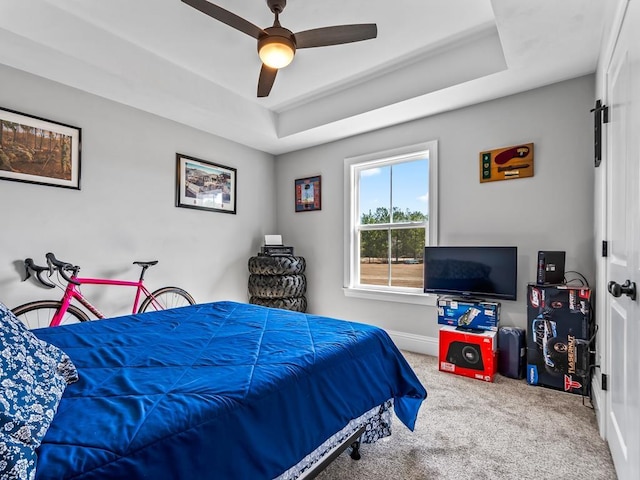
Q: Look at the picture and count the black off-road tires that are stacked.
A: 3